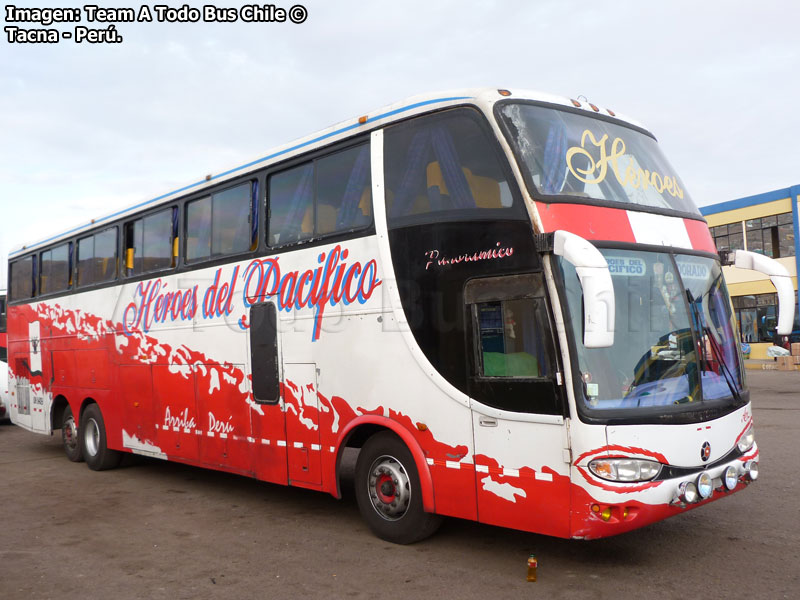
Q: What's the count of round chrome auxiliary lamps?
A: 4